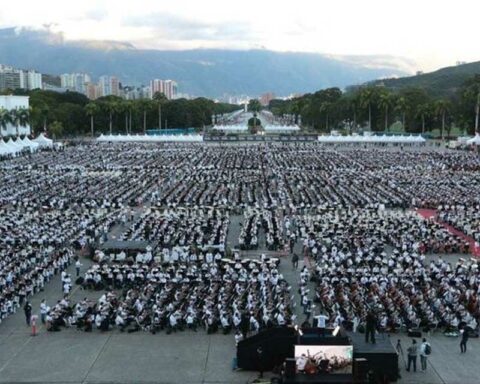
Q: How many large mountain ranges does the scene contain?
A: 1